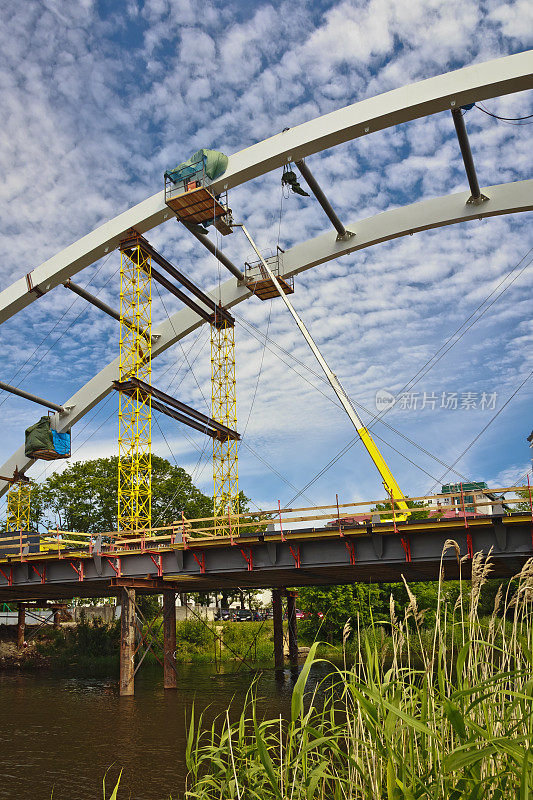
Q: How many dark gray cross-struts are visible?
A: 5